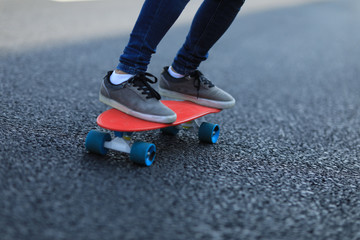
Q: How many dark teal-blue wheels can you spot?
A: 4